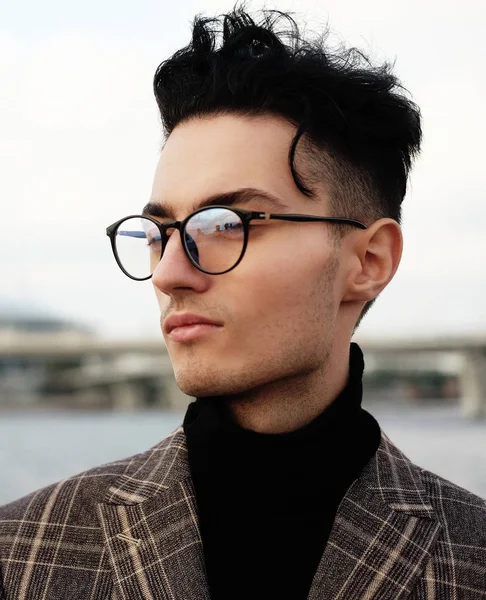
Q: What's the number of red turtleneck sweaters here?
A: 0